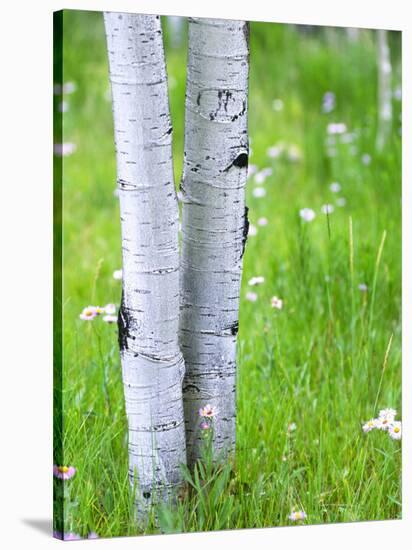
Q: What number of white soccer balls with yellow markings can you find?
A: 0